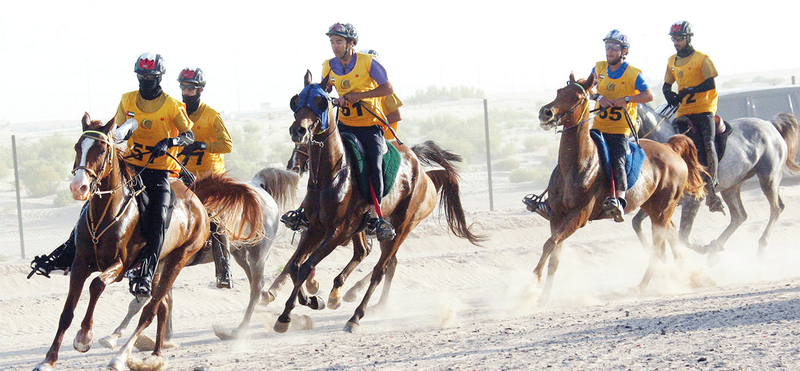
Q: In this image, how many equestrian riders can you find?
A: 6